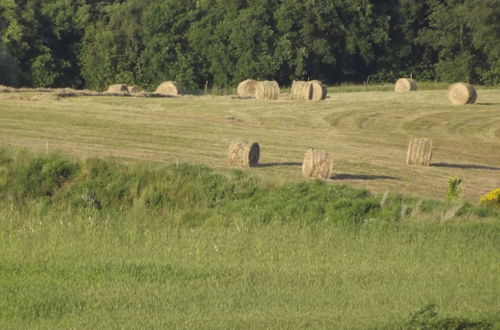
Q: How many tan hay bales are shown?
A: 12